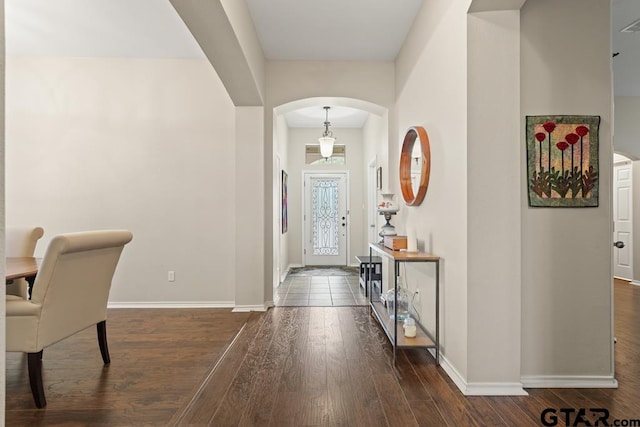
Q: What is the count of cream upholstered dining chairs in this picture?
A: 2